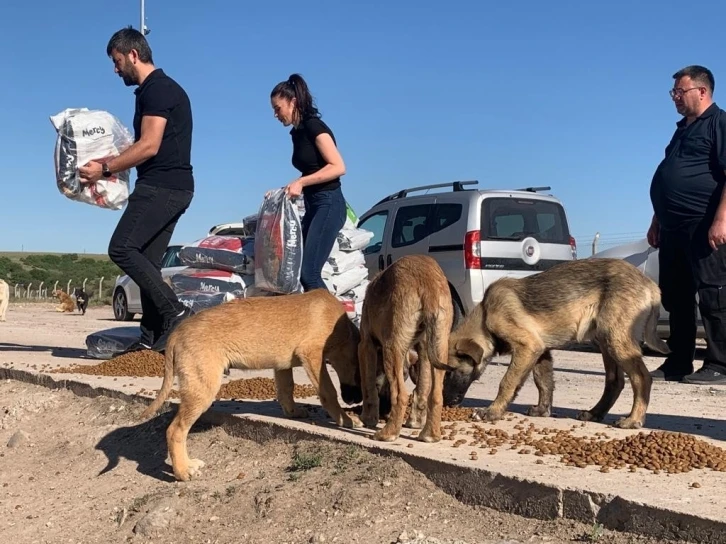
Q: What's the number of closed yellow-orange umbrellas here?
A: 0